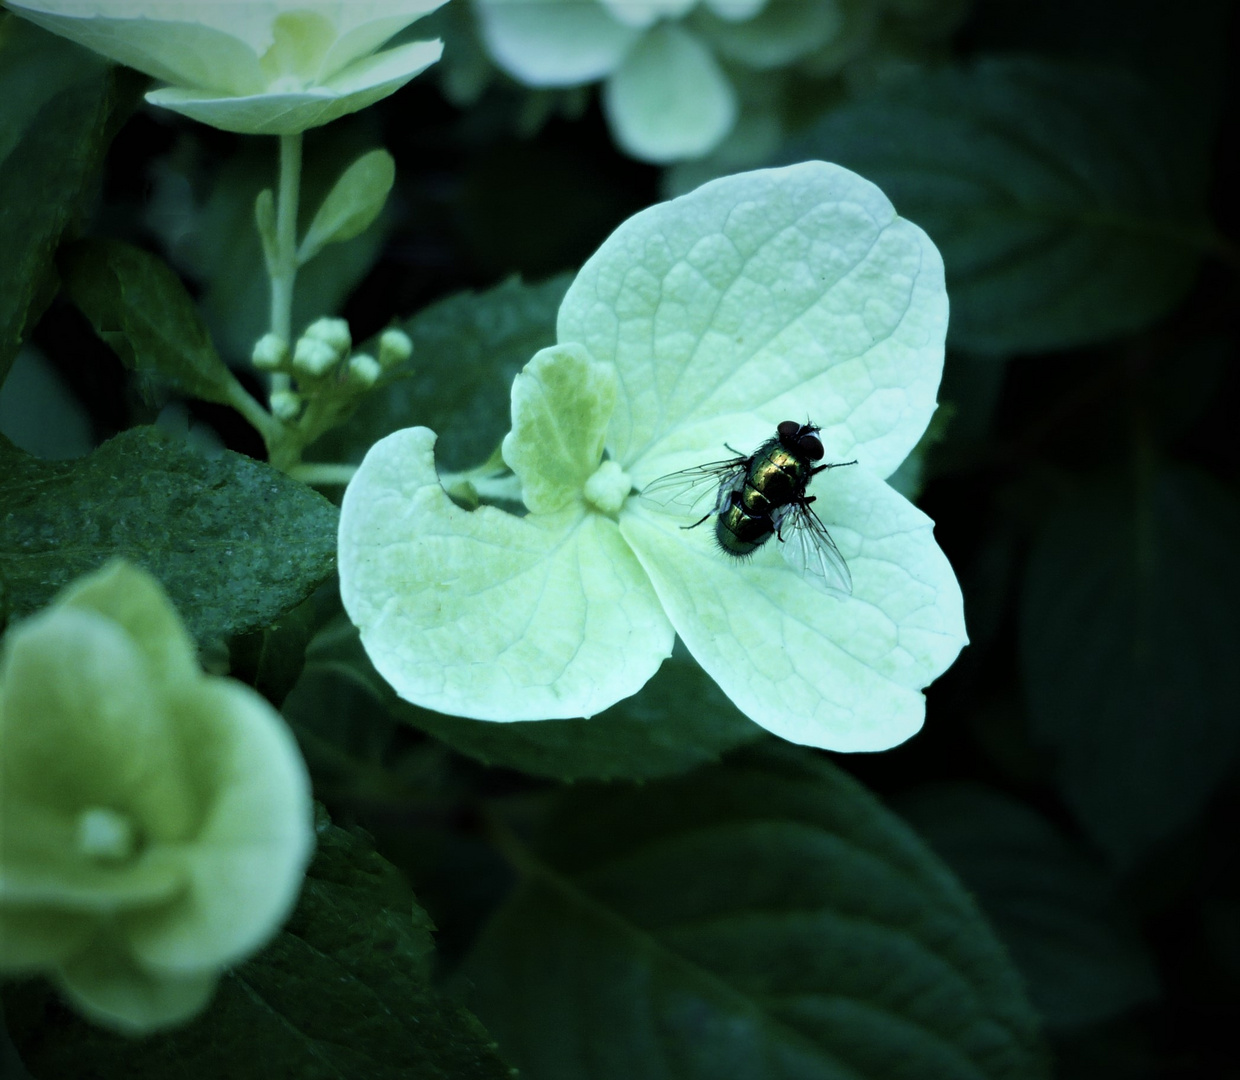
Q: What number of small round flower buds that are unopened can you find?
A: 6